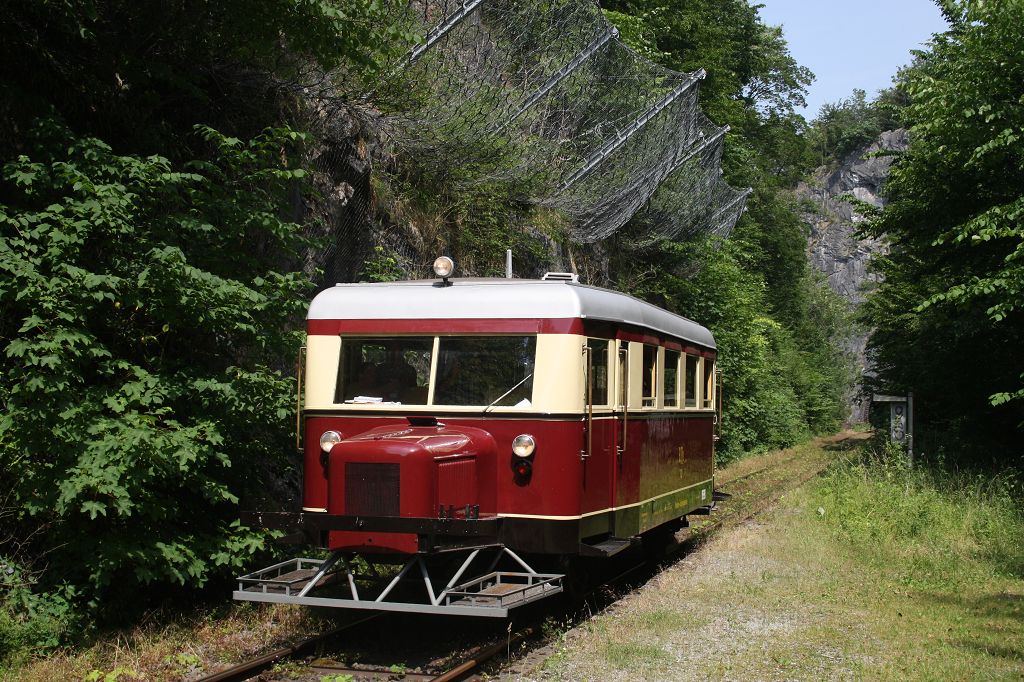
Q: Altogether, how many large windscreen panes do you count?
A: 2